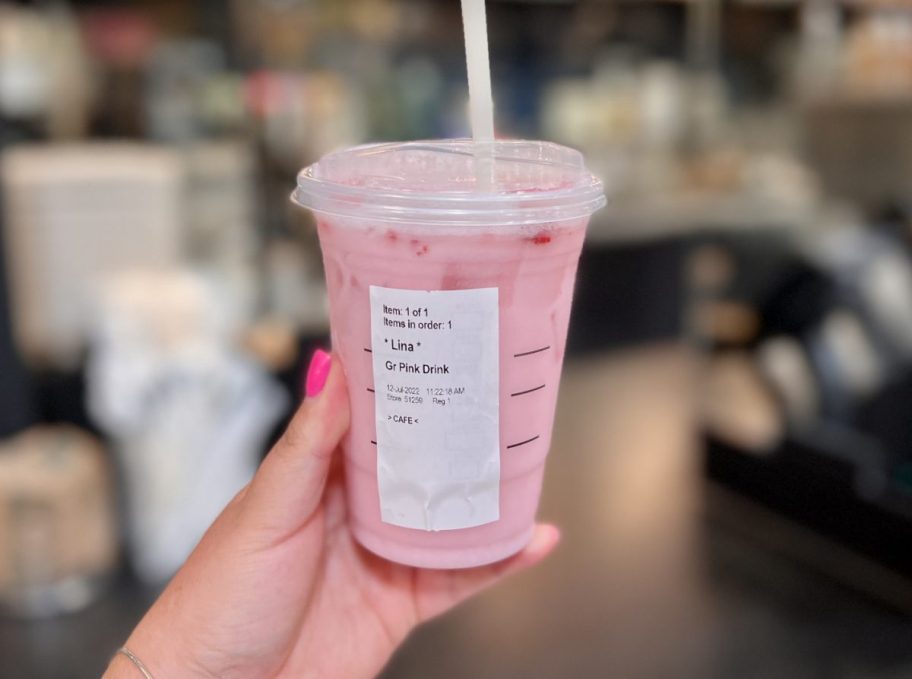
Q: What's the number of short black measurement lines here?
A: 6